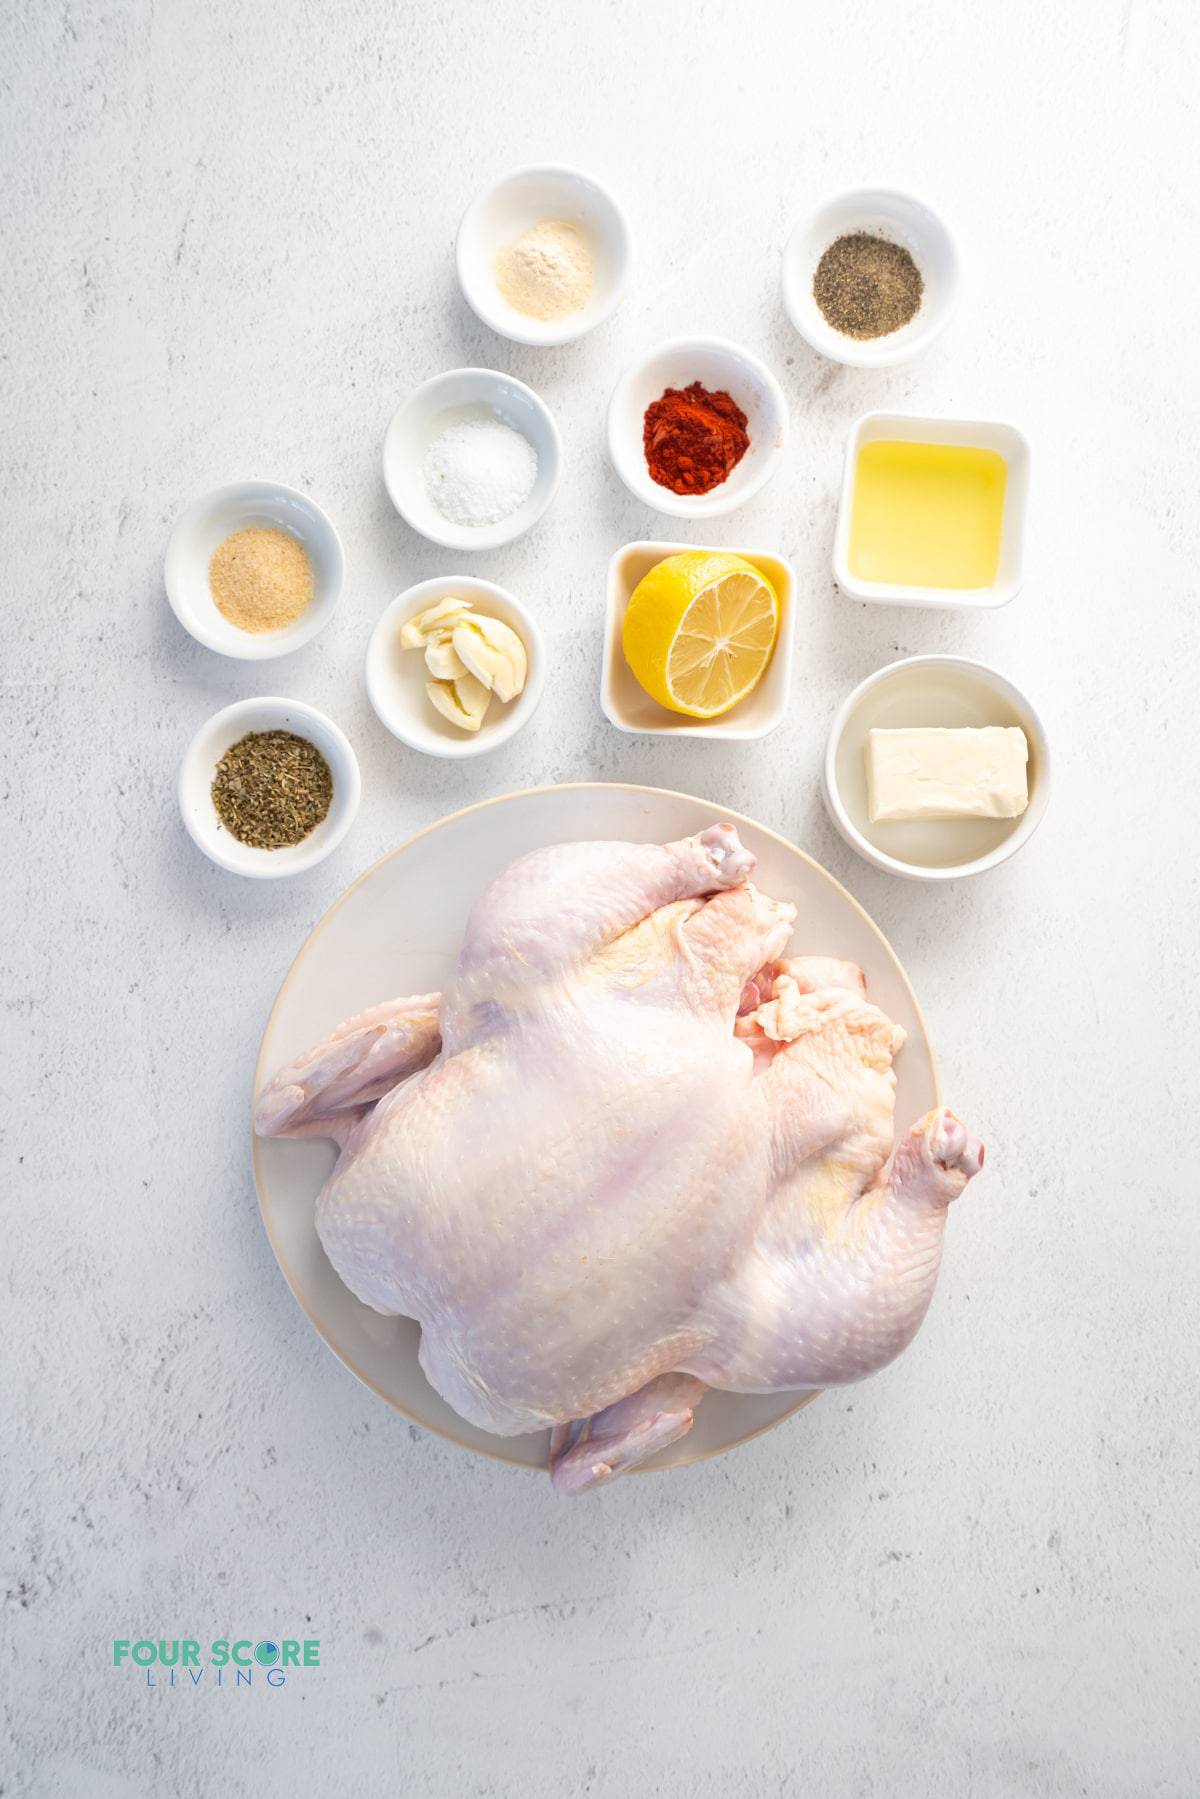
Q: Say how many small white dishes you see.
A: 10